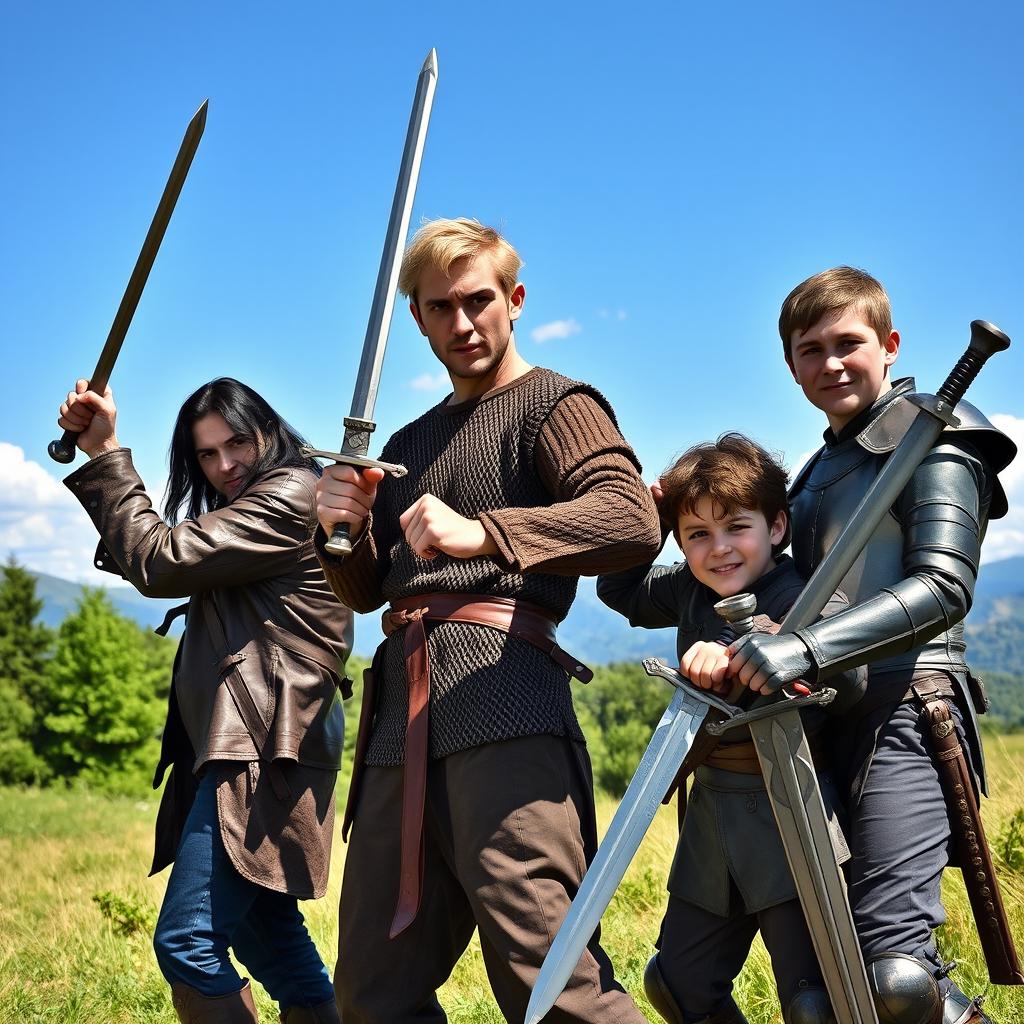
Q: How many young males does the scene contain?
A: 2